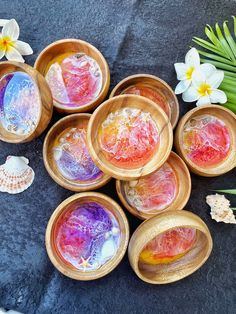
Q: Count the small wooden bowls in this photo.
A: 9